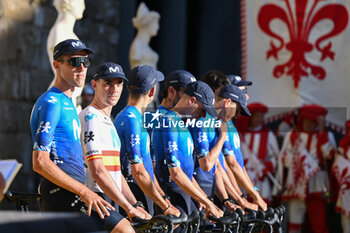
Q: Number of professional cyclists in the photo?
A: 8